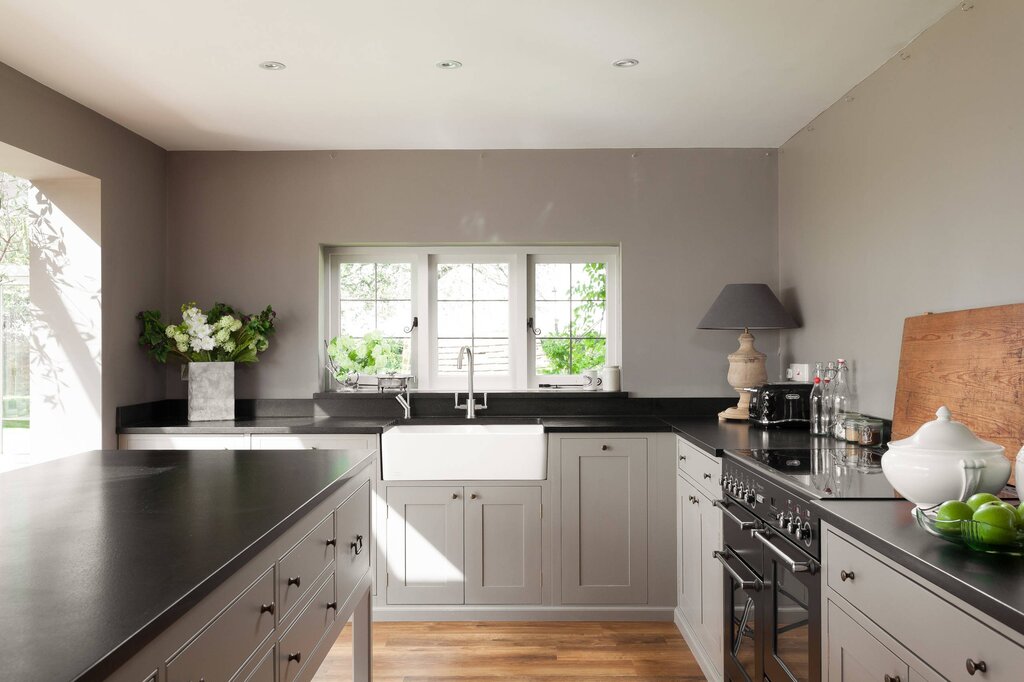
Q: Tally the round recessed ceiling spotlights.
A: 3